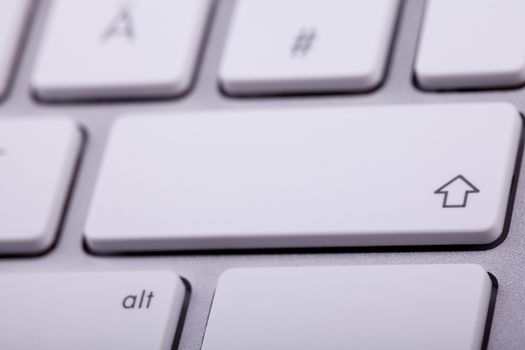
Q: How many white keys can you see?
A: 8